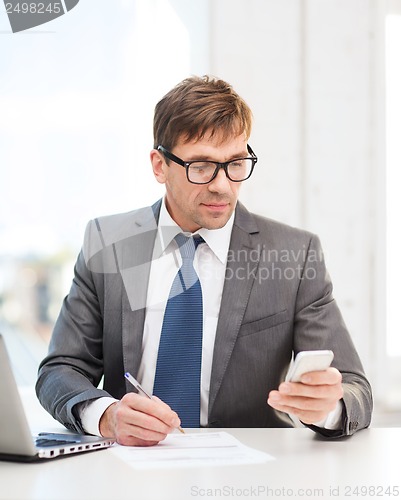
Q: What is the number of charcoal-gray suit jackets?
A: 1